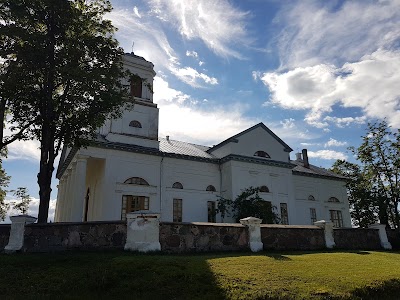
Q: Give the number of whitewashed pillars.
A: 5